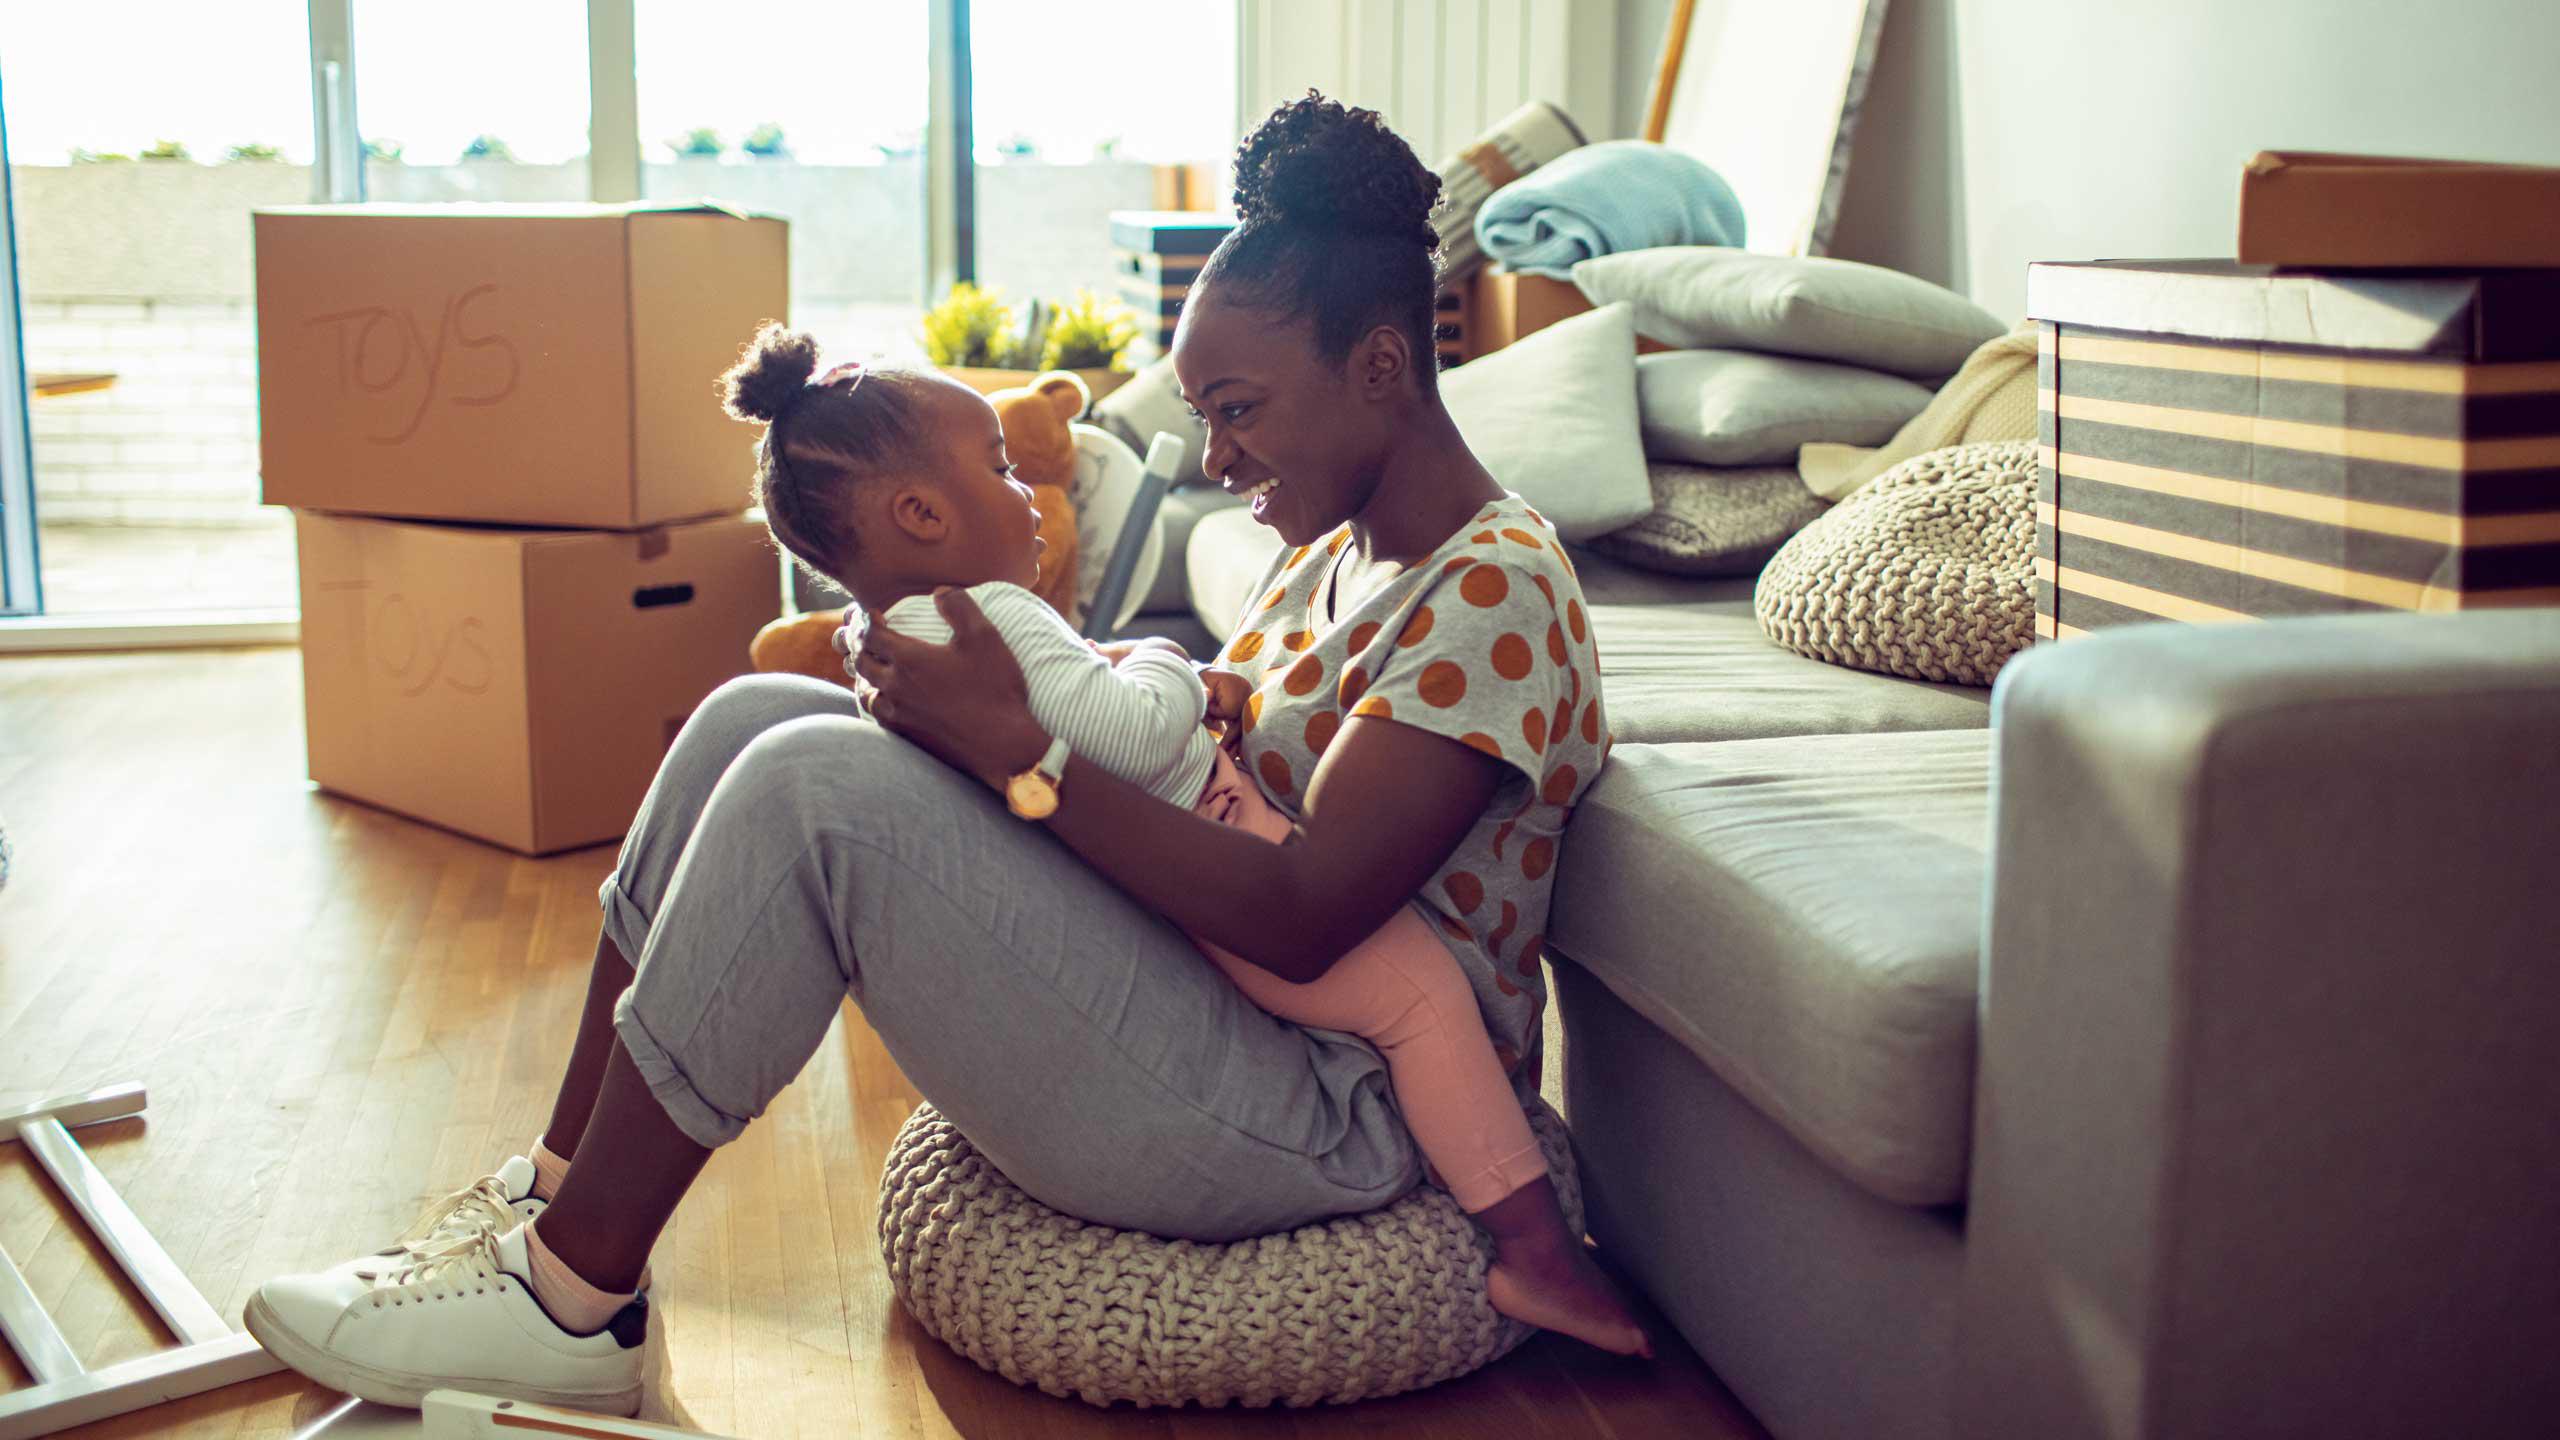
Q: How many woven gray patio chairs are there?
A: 0